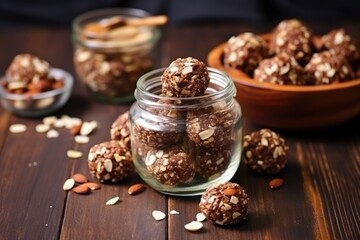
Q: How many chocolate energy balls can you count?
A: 15